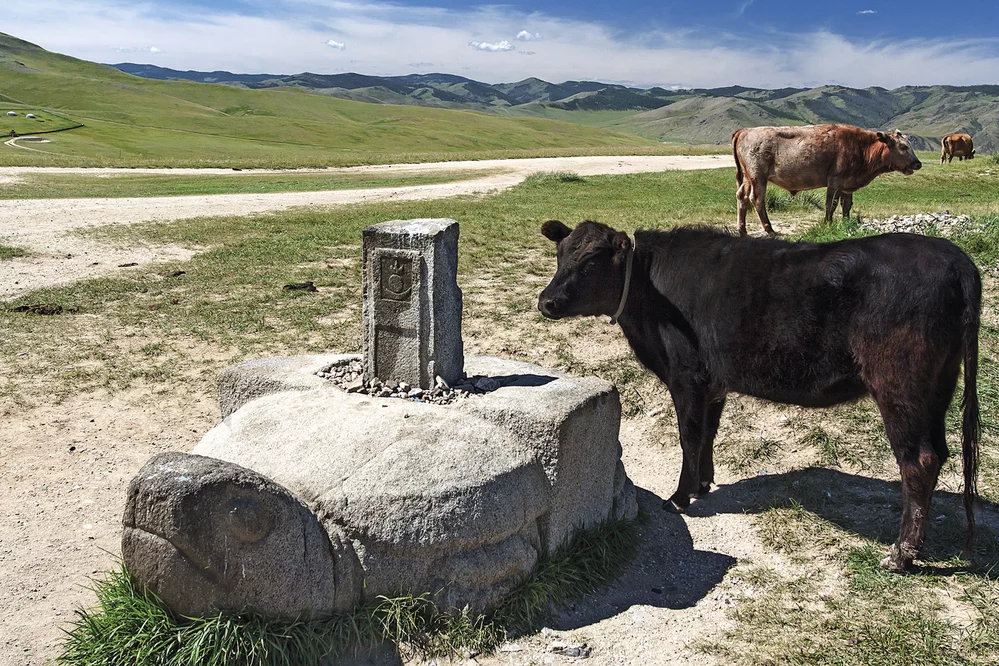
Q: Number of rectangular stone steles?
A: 1